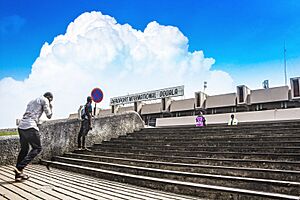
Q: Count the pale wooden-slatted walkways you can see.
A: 1